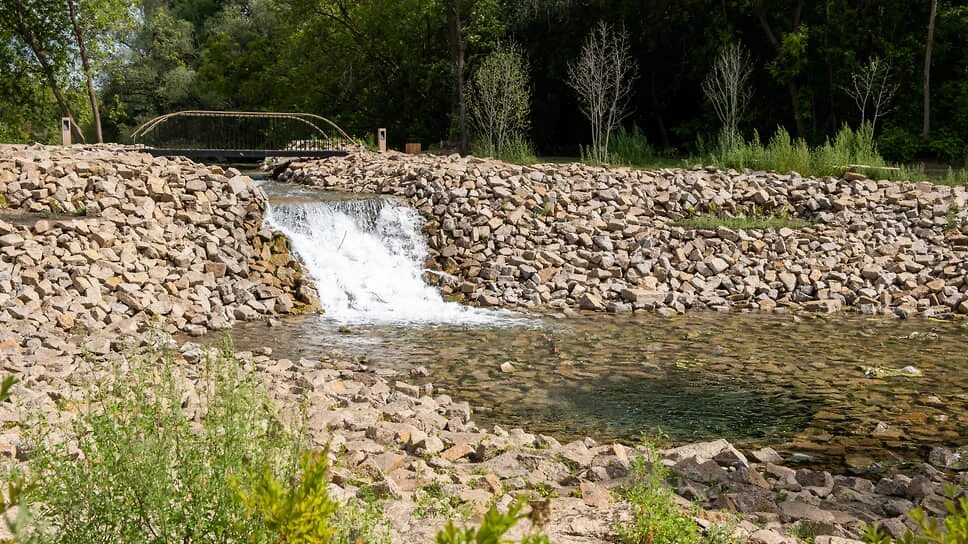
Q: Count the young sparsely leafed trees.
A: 4